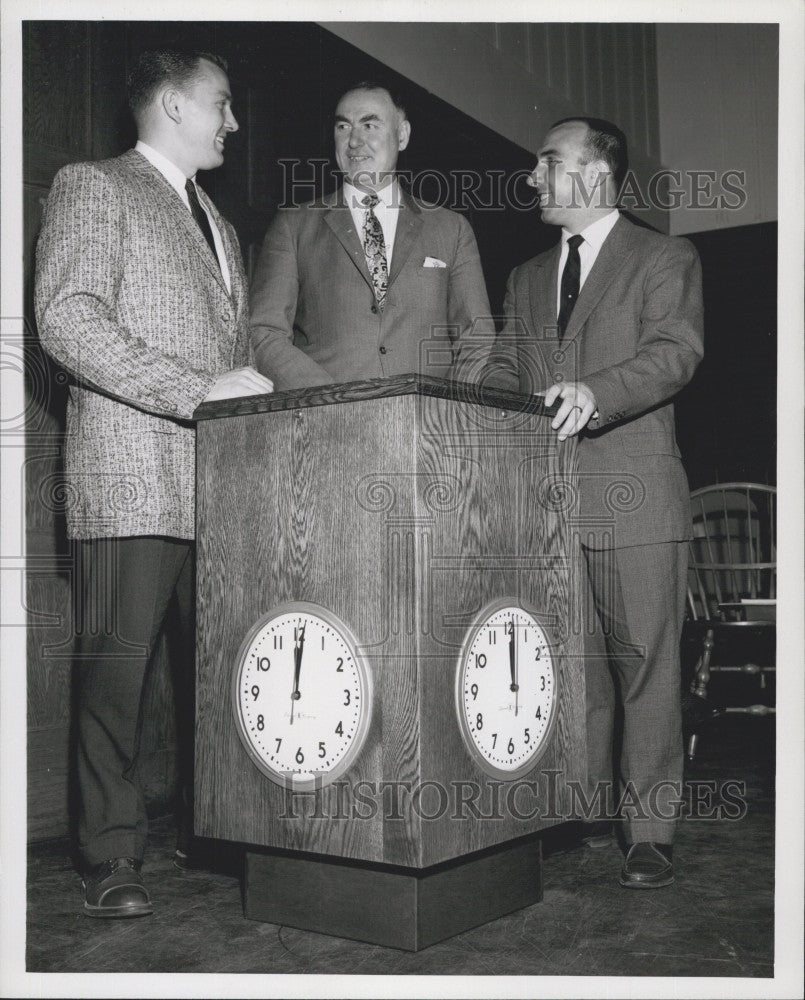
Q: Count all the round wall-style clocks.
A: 2